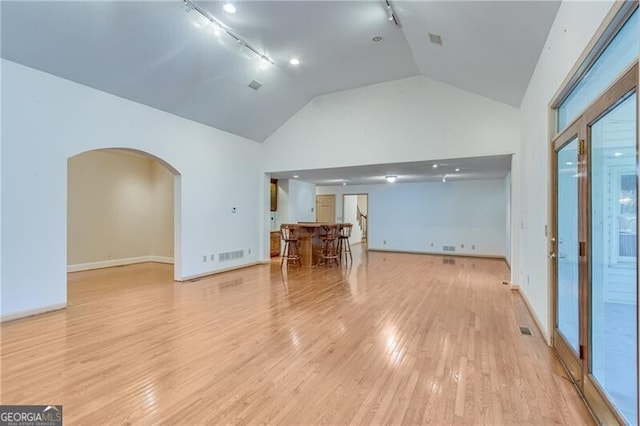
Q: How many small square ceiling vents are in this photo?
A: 2